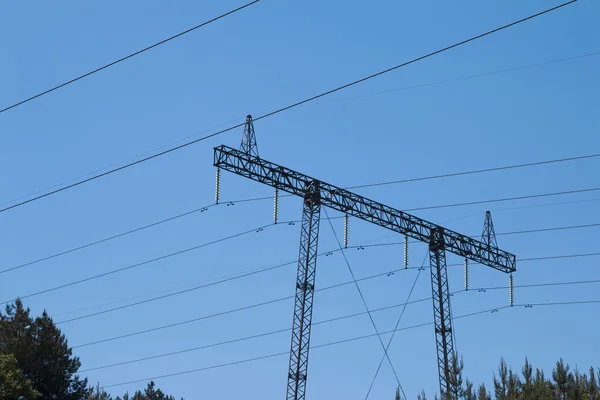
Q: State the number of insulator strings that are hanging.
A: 6